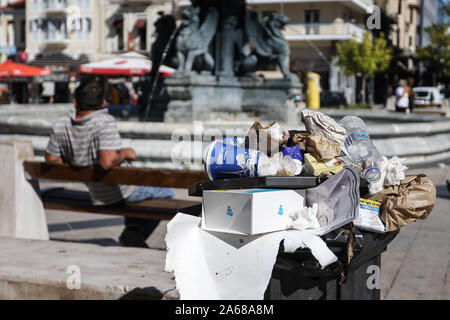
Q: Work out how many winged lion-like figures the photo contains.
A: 2